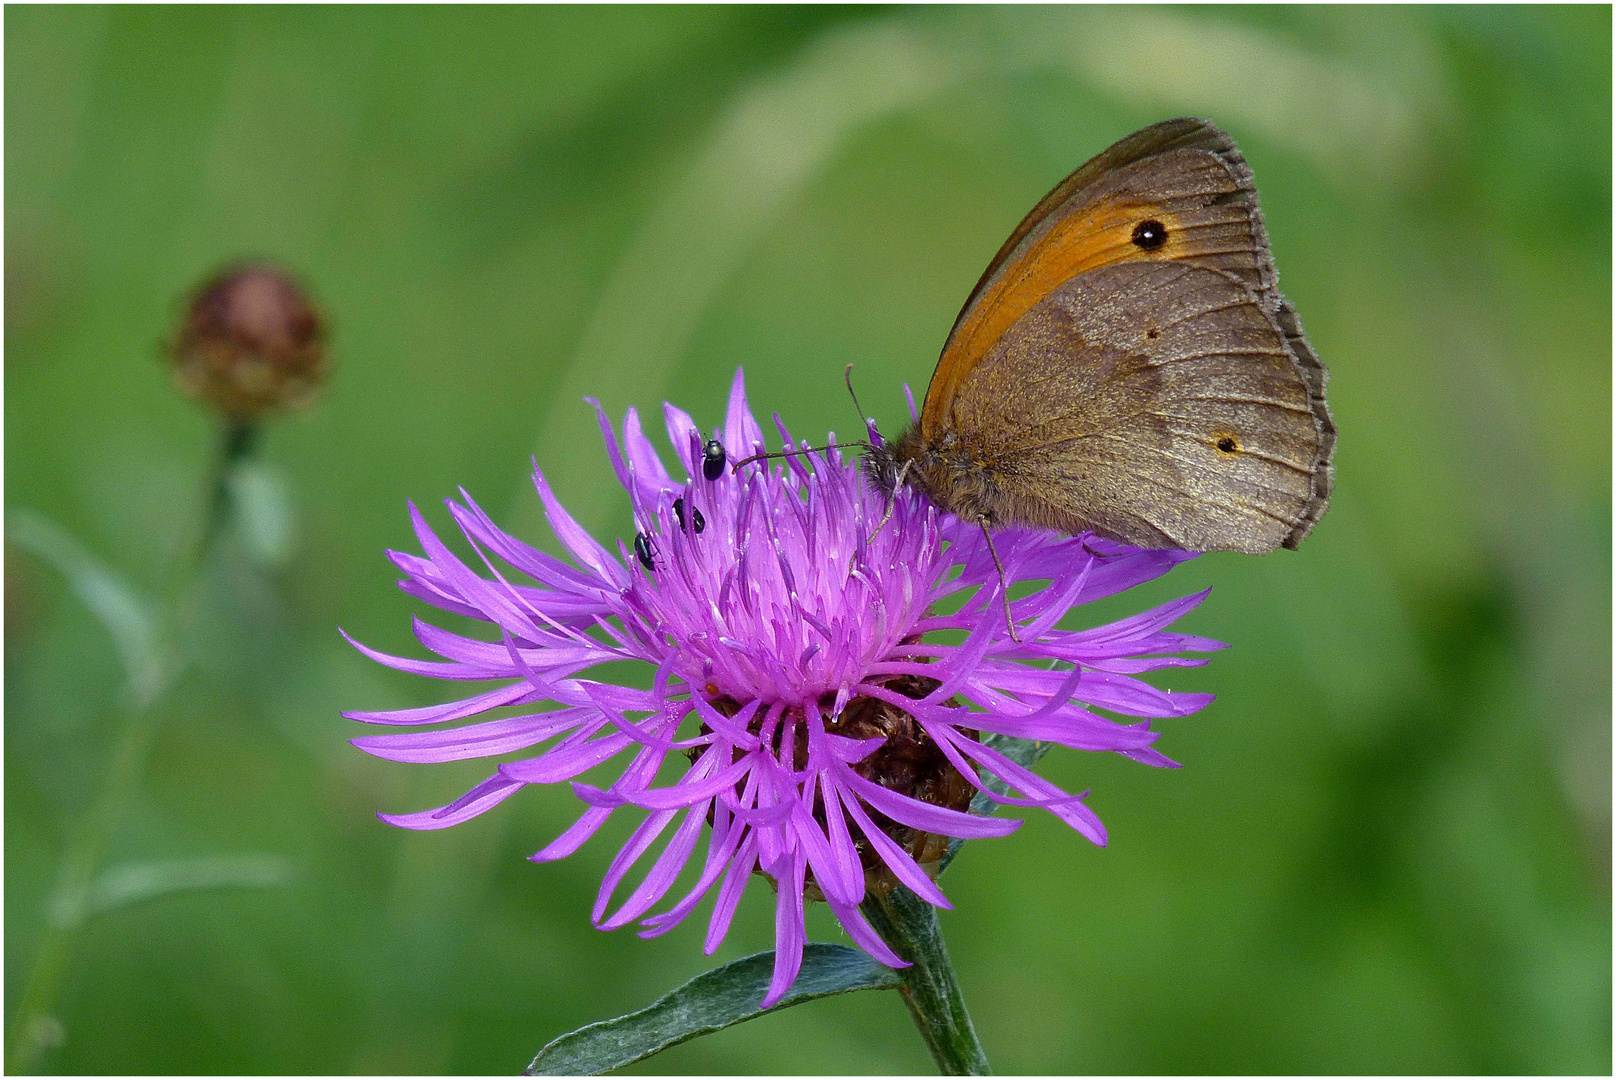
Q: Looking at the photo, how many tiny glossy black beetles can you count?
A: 3